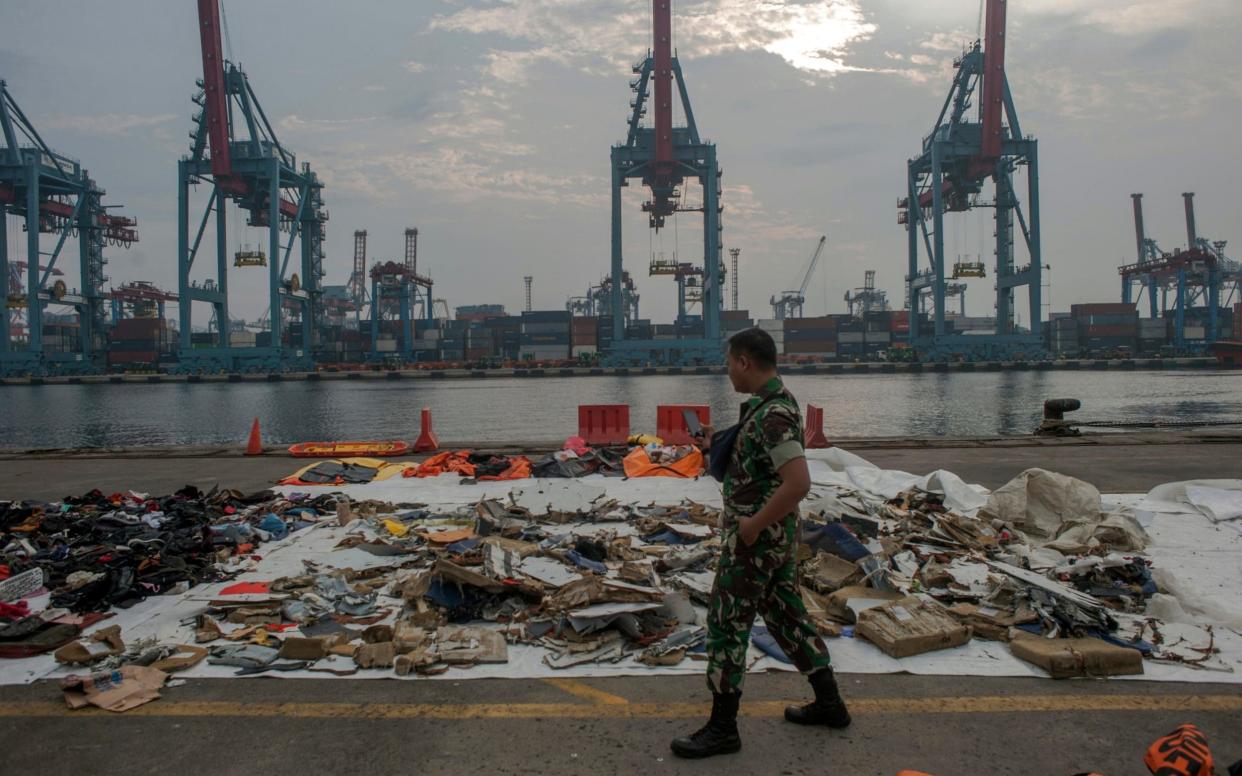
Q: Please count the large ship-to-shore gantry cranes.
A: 4